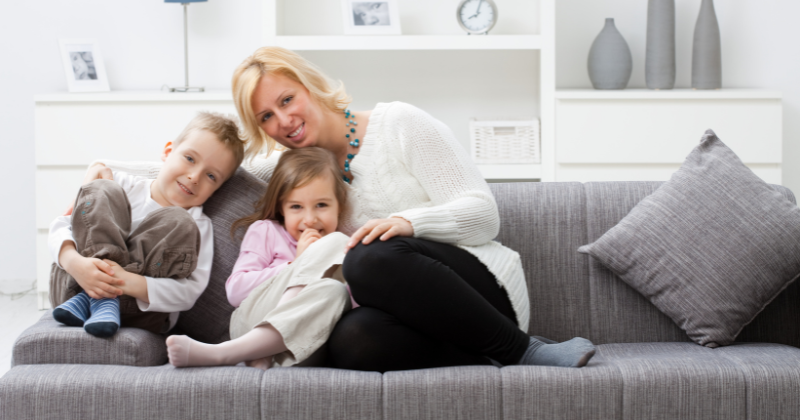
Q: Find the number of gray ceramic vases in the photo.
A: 3